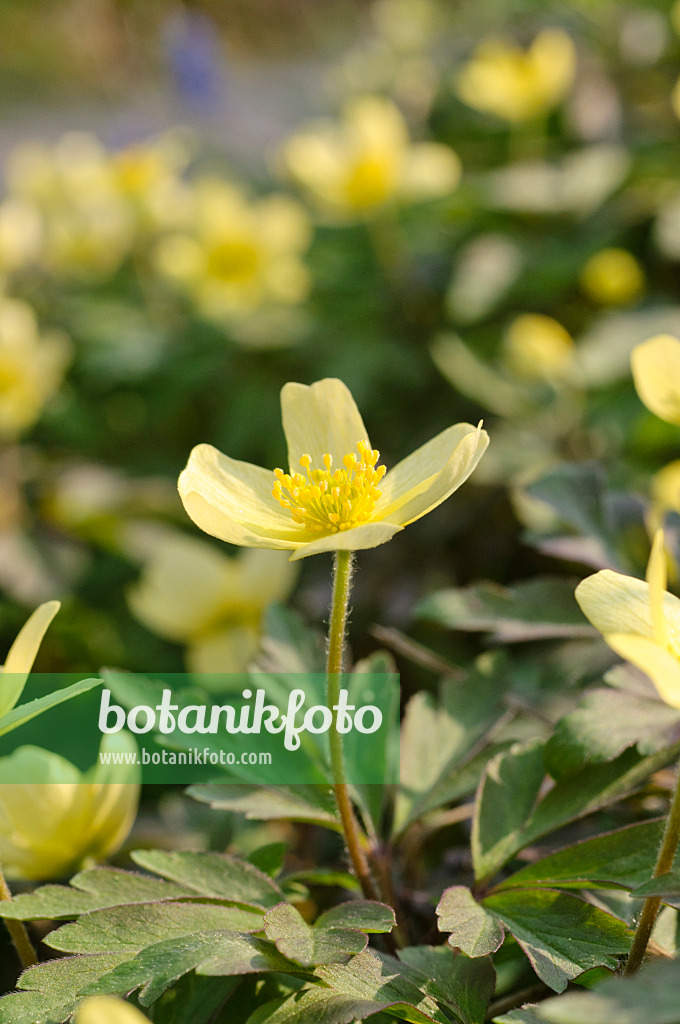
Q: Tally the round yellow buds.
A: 2